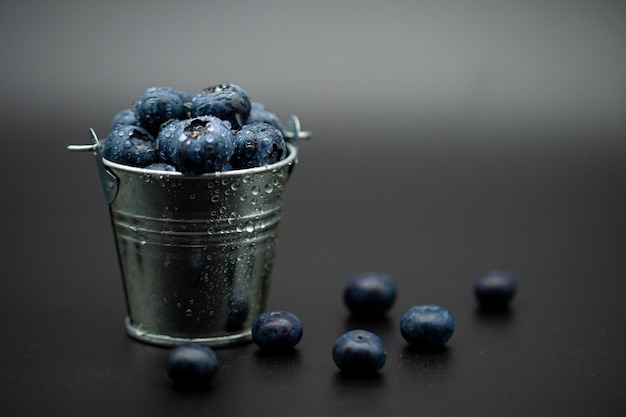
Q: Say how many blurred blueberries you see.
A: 3